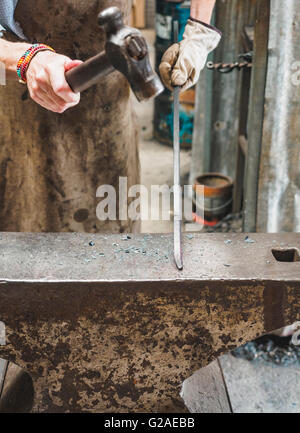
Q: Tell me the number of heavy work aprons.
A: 1